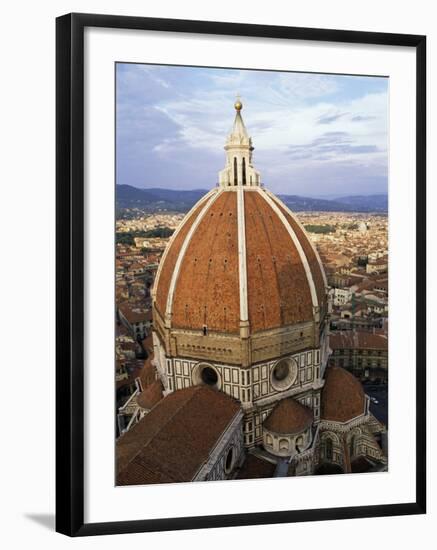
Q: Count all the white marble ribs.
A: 5